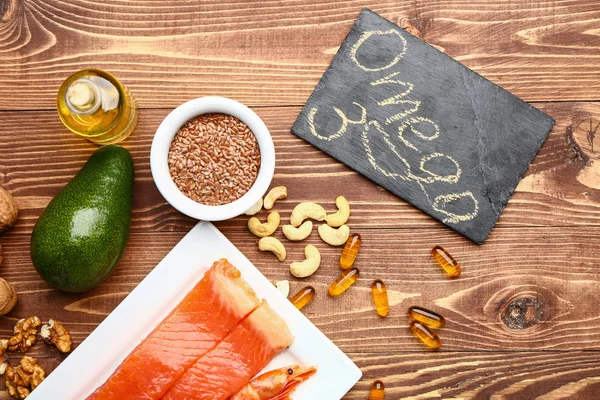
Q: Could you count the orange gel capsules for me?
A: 8